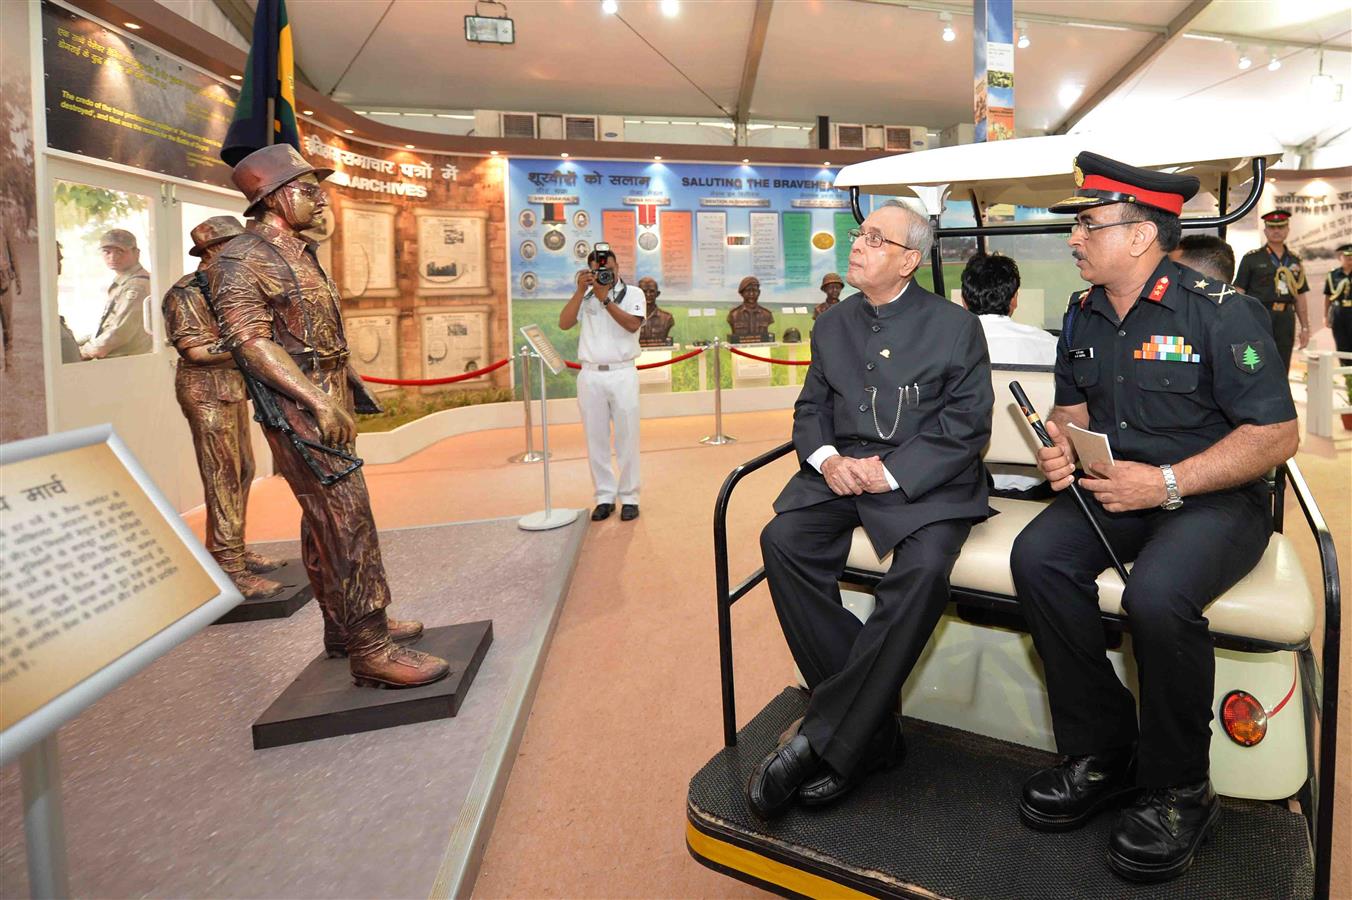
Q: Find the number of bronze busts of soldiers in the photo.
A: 3